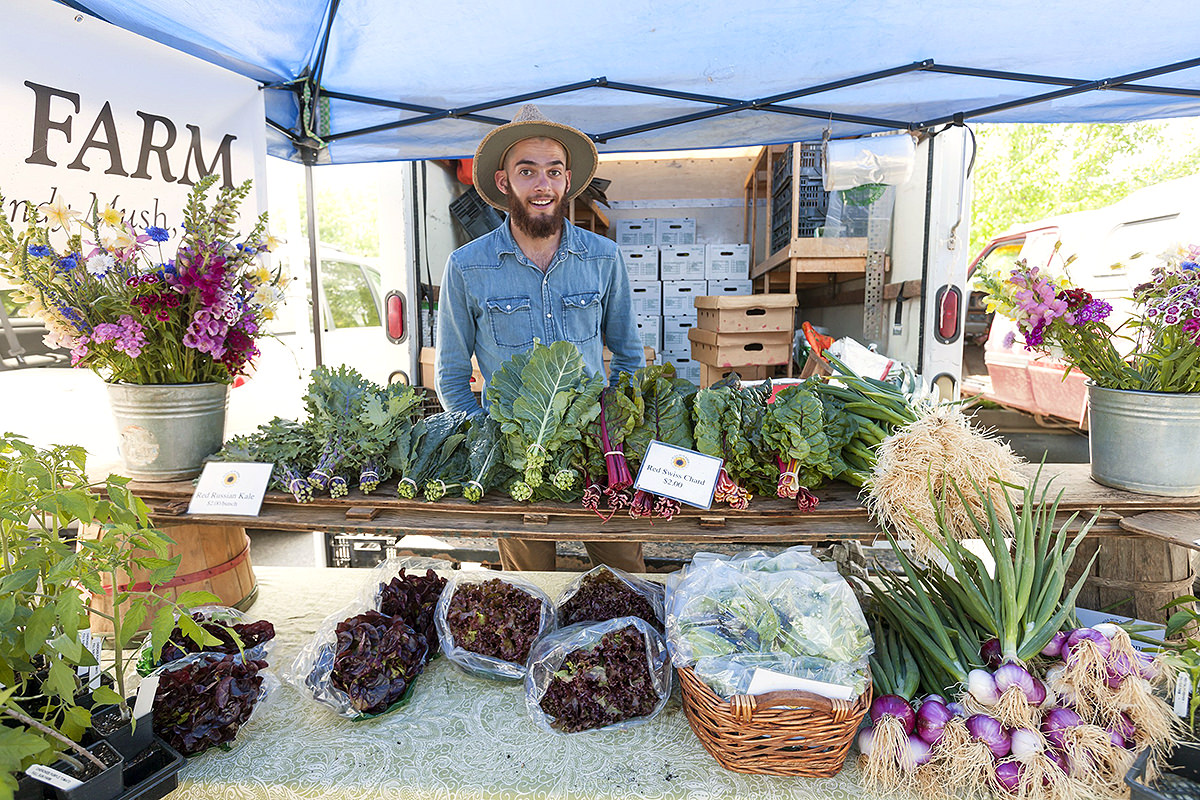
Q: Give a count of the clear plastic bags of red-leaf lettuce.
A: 7